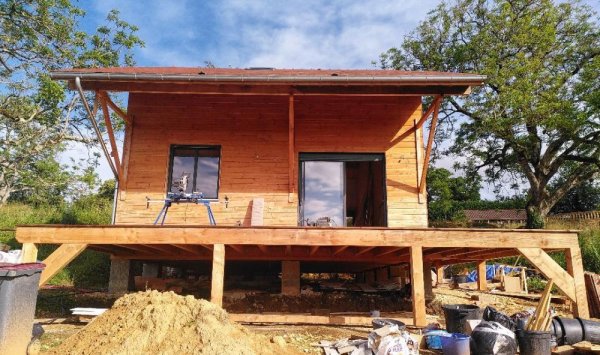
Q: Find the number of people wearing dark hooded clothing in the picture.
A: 0